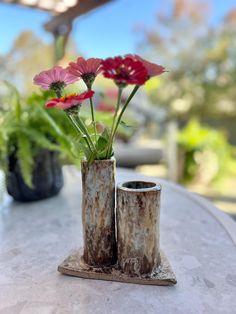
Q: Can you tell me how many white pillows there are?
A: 0